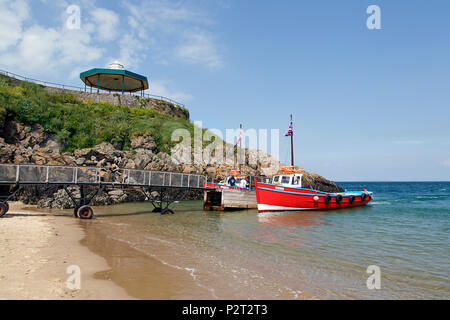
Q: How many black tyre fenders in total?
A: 4